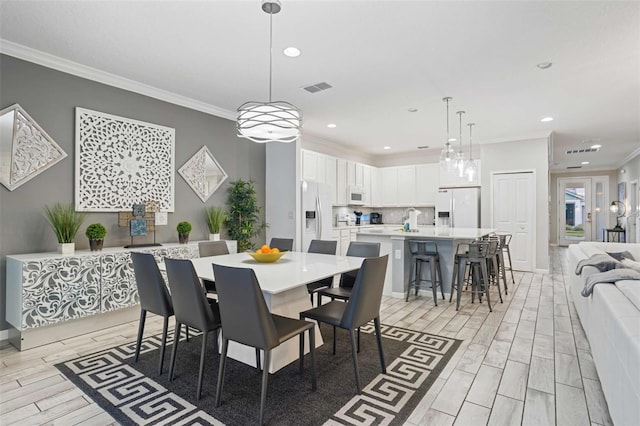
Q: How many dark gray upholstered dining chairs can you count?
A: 8